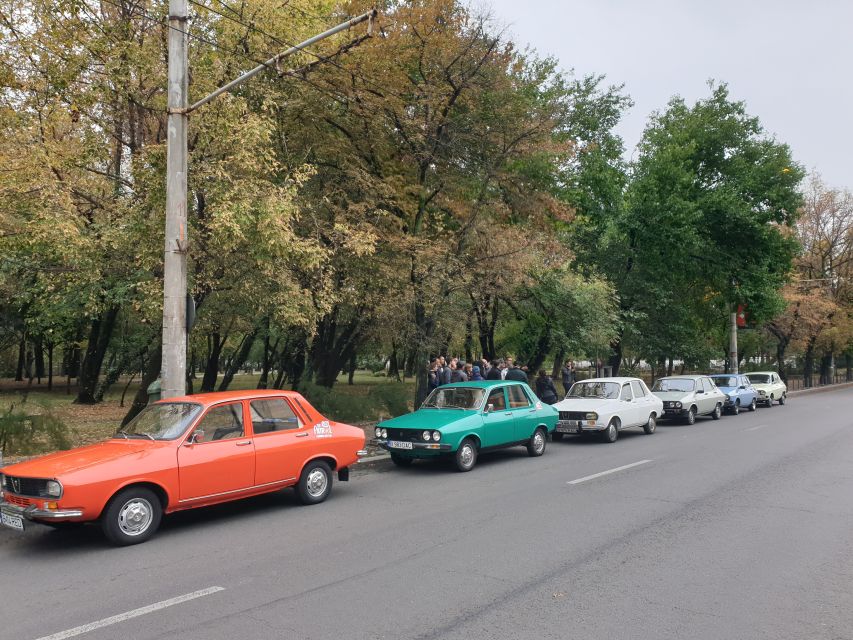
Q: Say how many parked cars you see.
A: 6